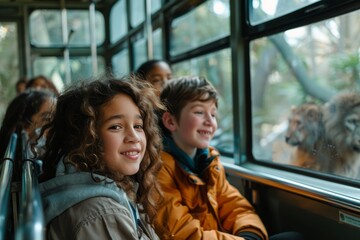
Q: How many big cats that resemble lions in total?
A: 2